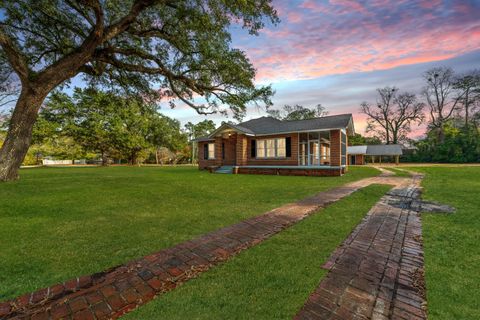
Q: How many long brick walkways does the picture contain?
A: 2